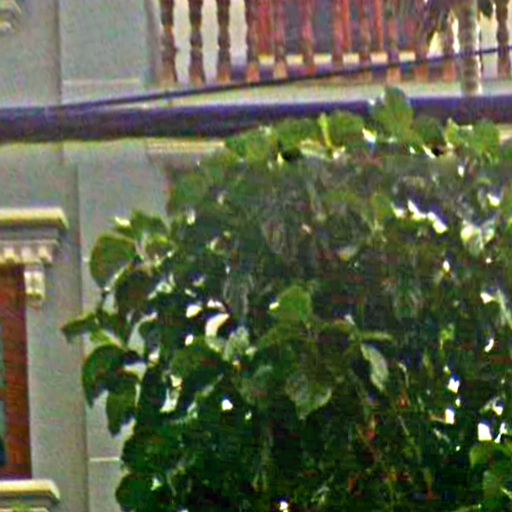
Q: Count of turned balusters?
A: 12